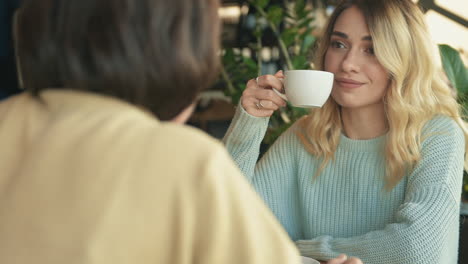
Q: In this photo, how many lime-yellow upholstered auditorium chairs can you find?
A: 0